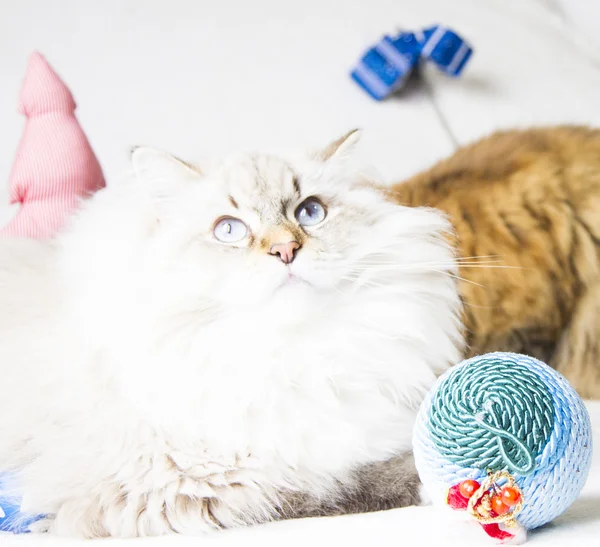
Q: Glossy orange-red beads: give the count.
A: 3